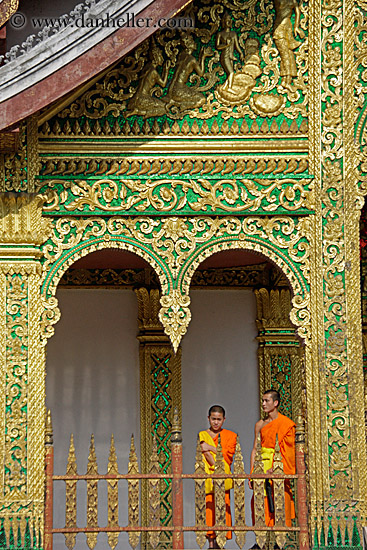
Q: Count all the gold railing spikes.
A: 10